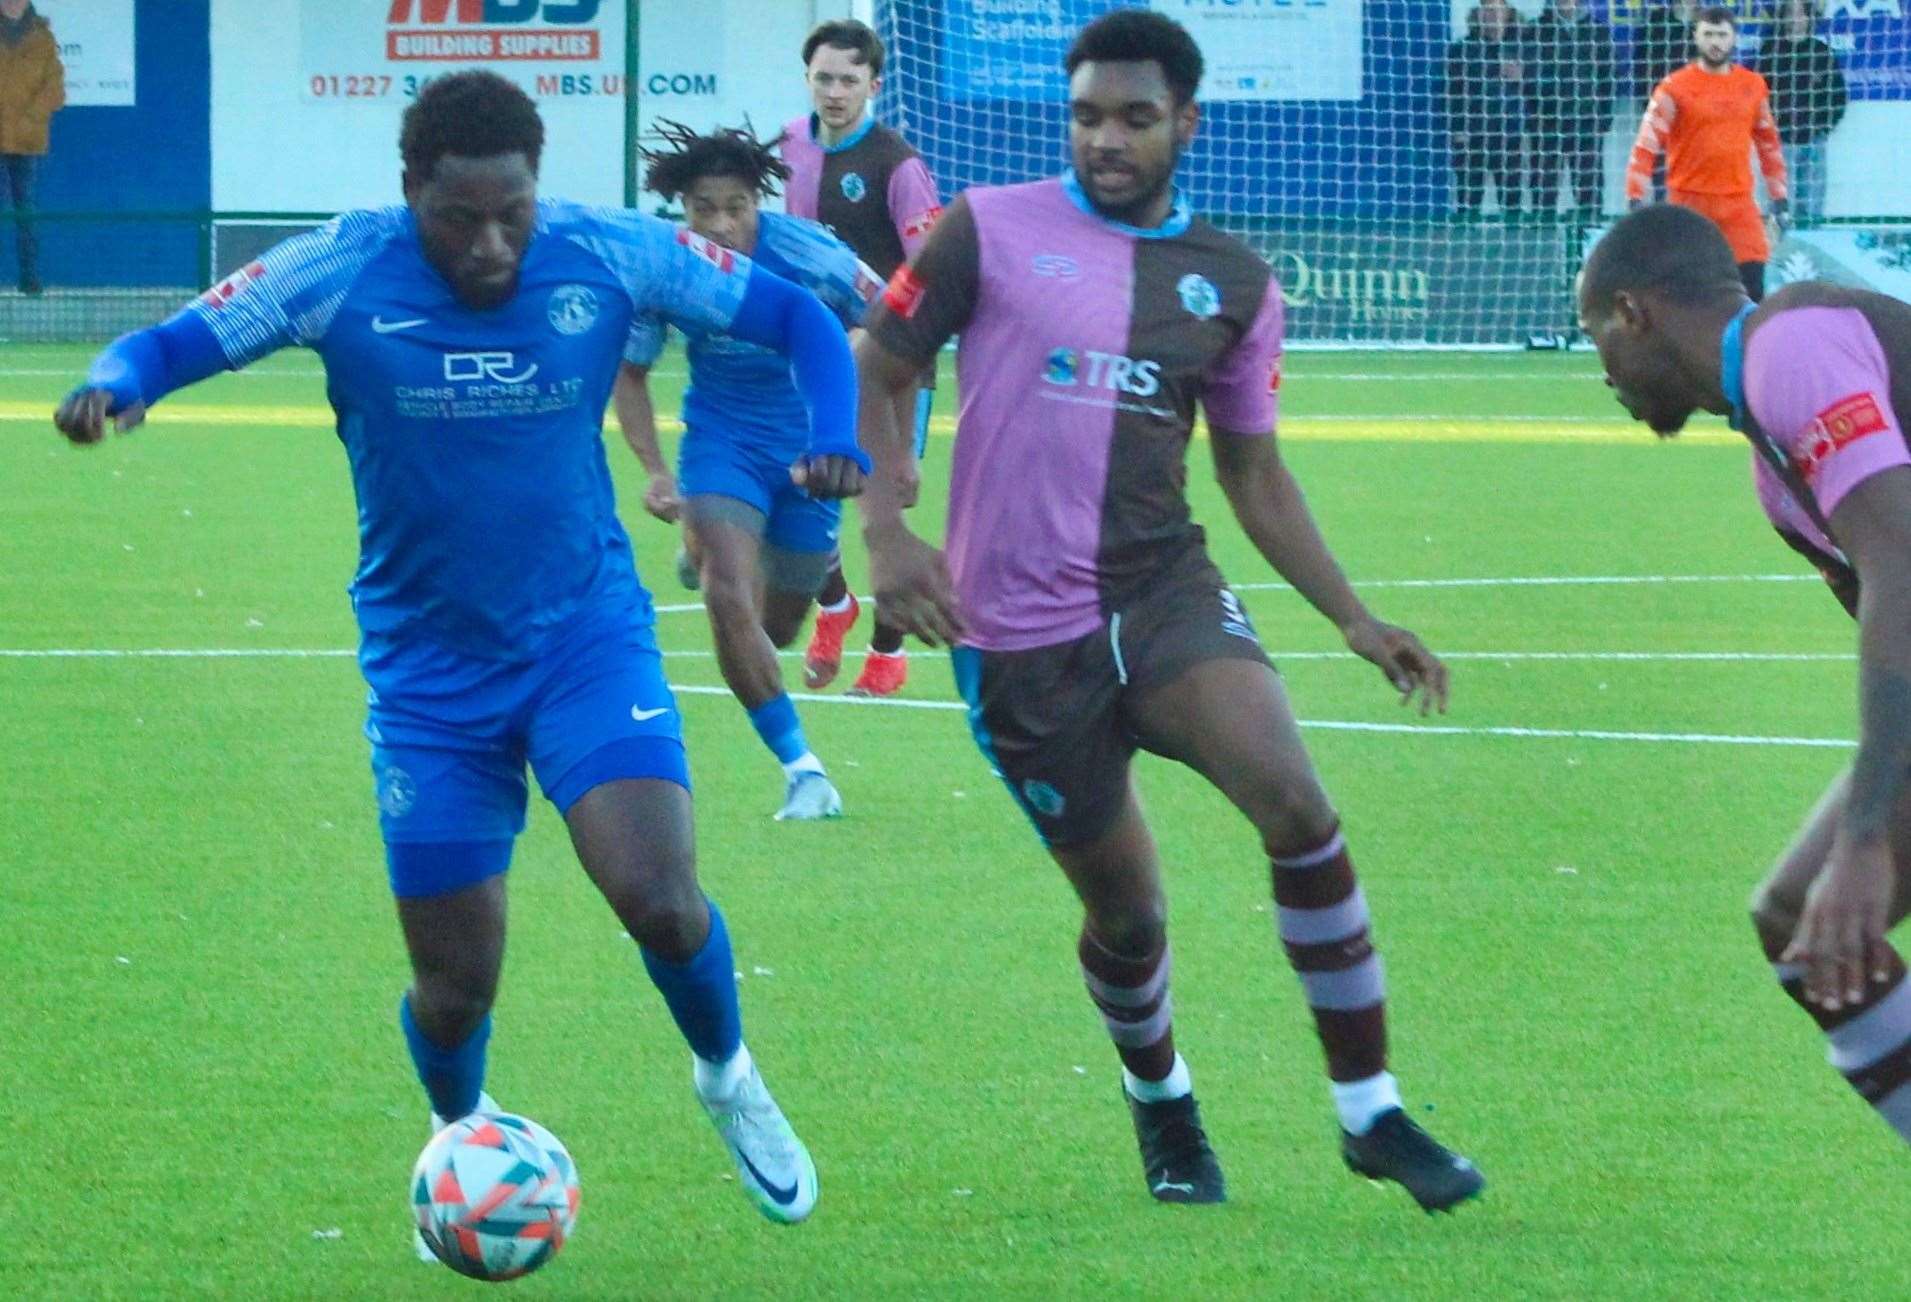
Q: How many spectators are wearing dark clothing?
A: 4